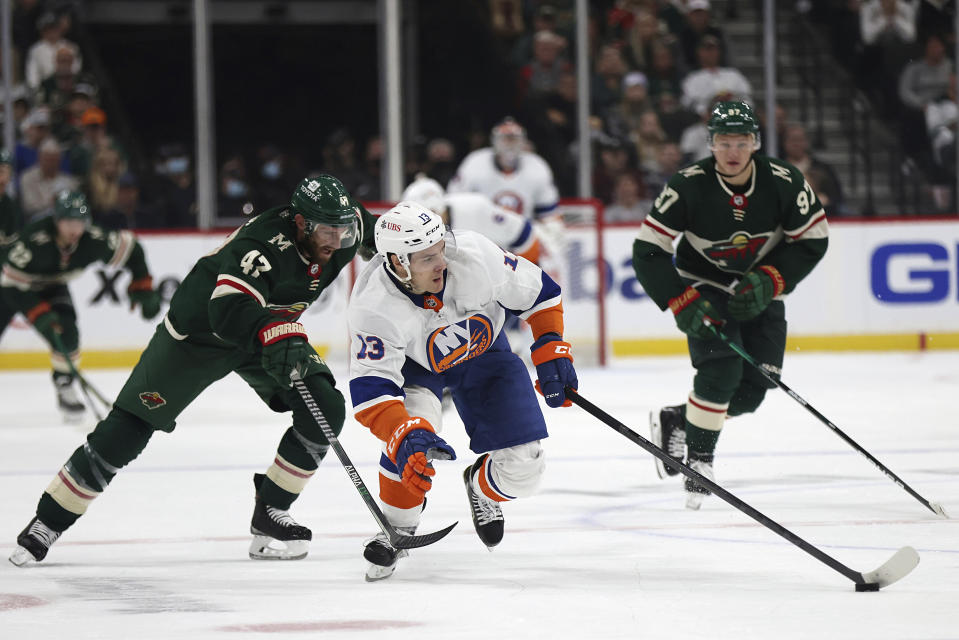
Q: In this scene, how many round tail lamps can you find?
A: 0